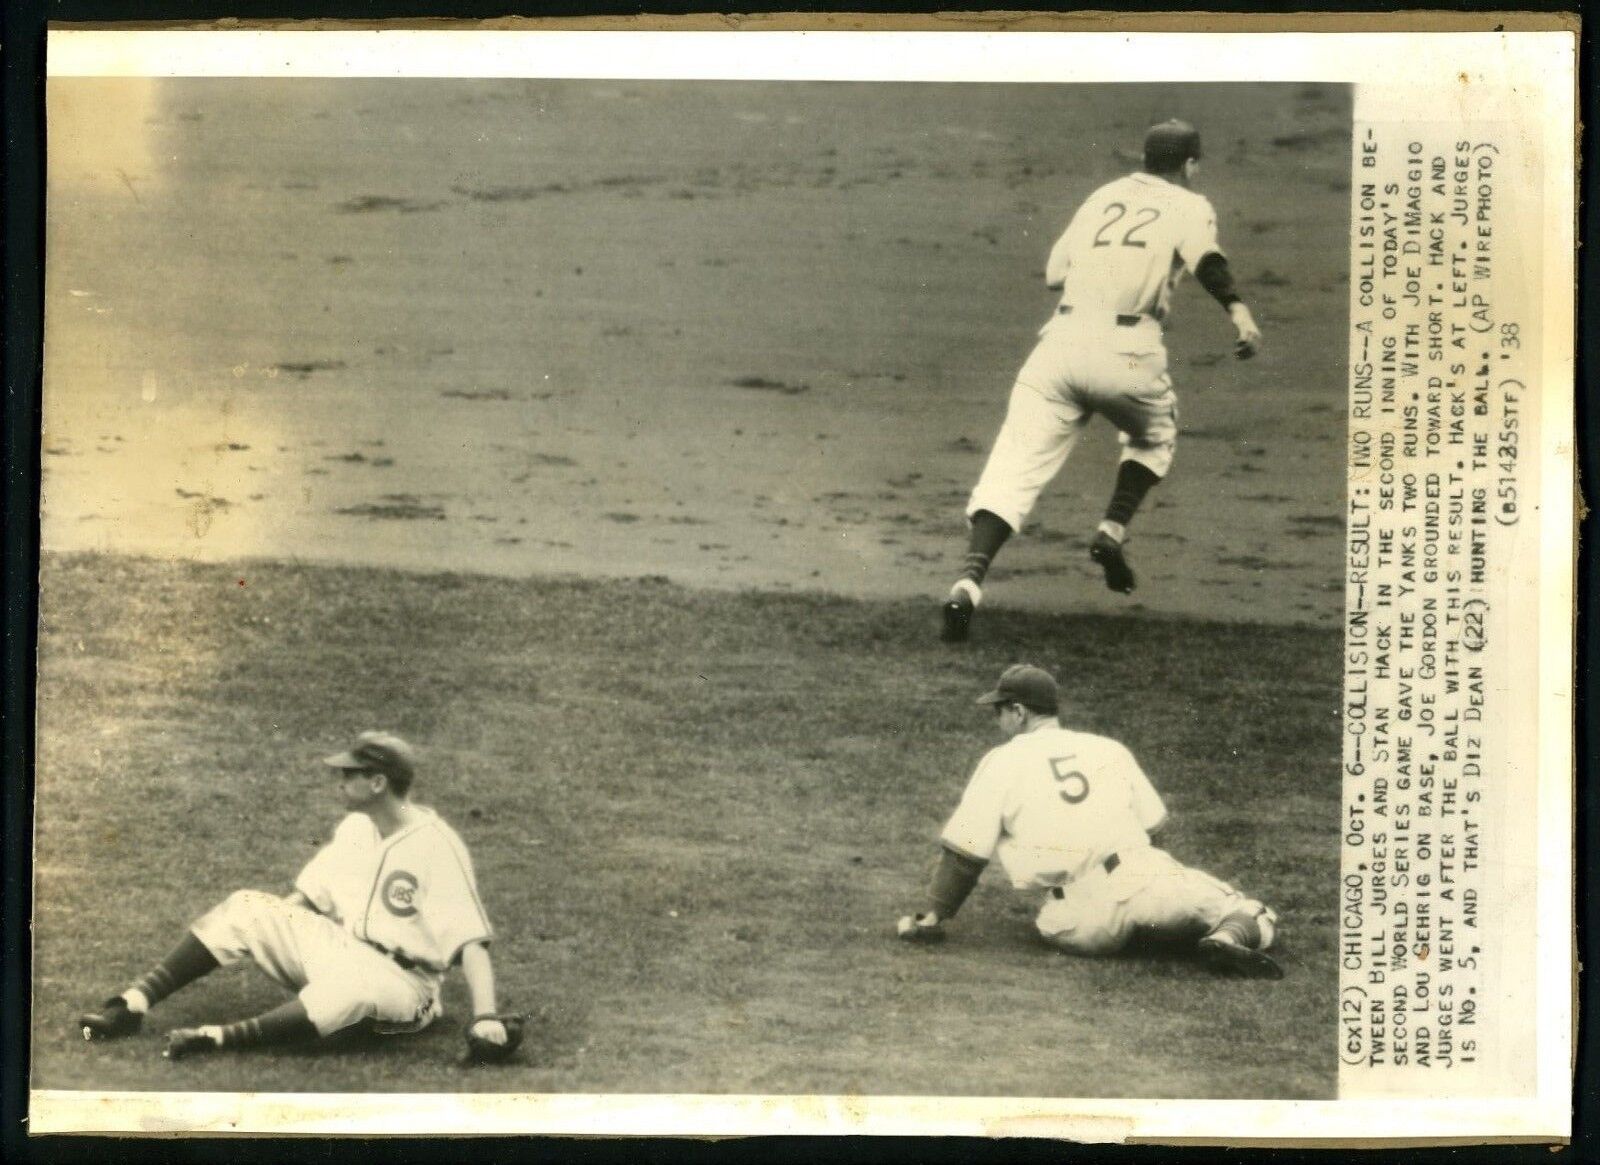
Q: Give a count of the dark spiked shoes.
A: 5